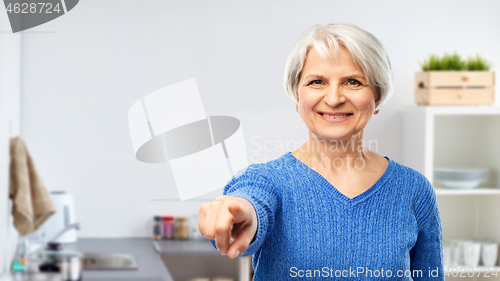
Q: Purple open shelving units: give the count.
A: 0